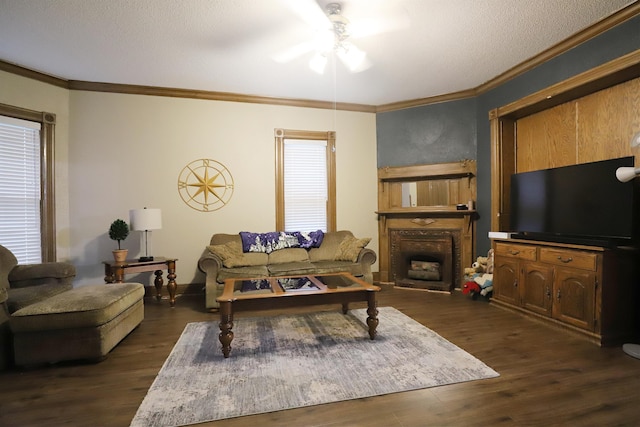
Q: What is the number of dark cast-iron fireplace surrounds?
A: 1